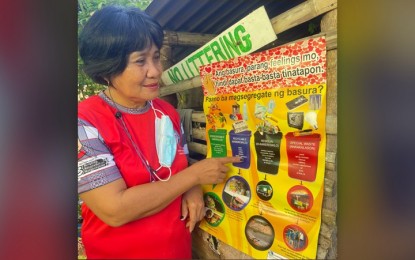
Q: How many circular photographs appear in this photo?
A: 6